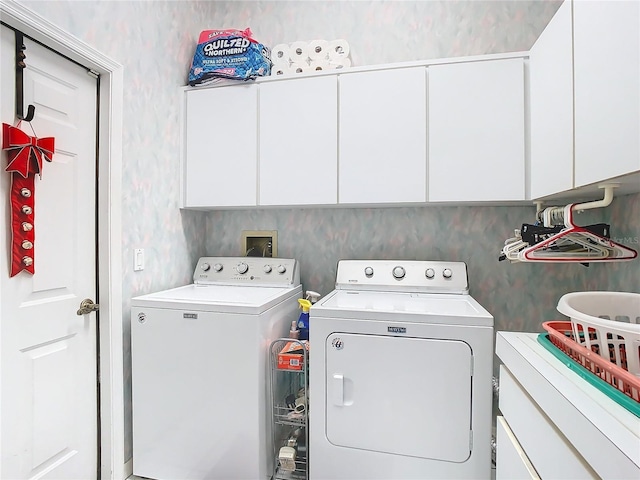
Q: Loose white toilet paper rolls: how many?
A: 8